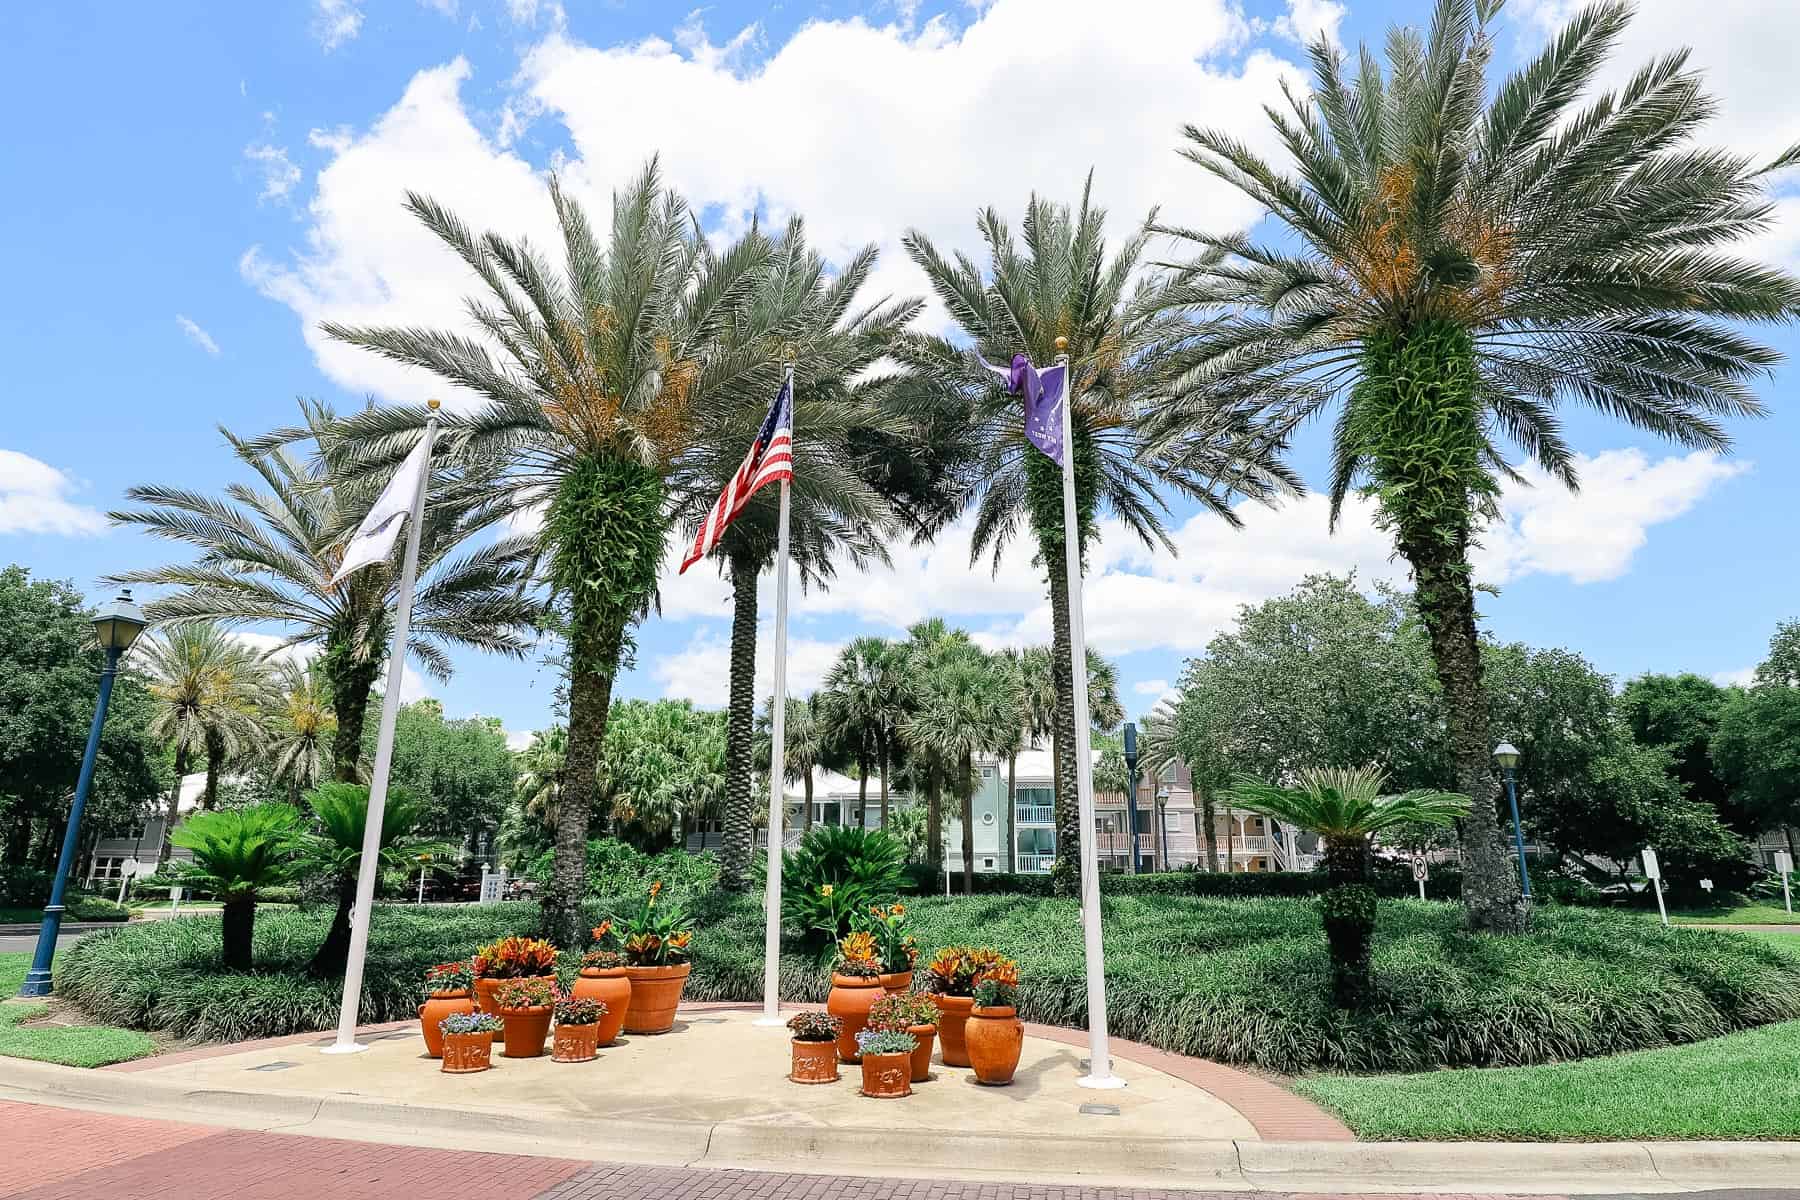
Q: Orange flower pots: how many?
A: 14